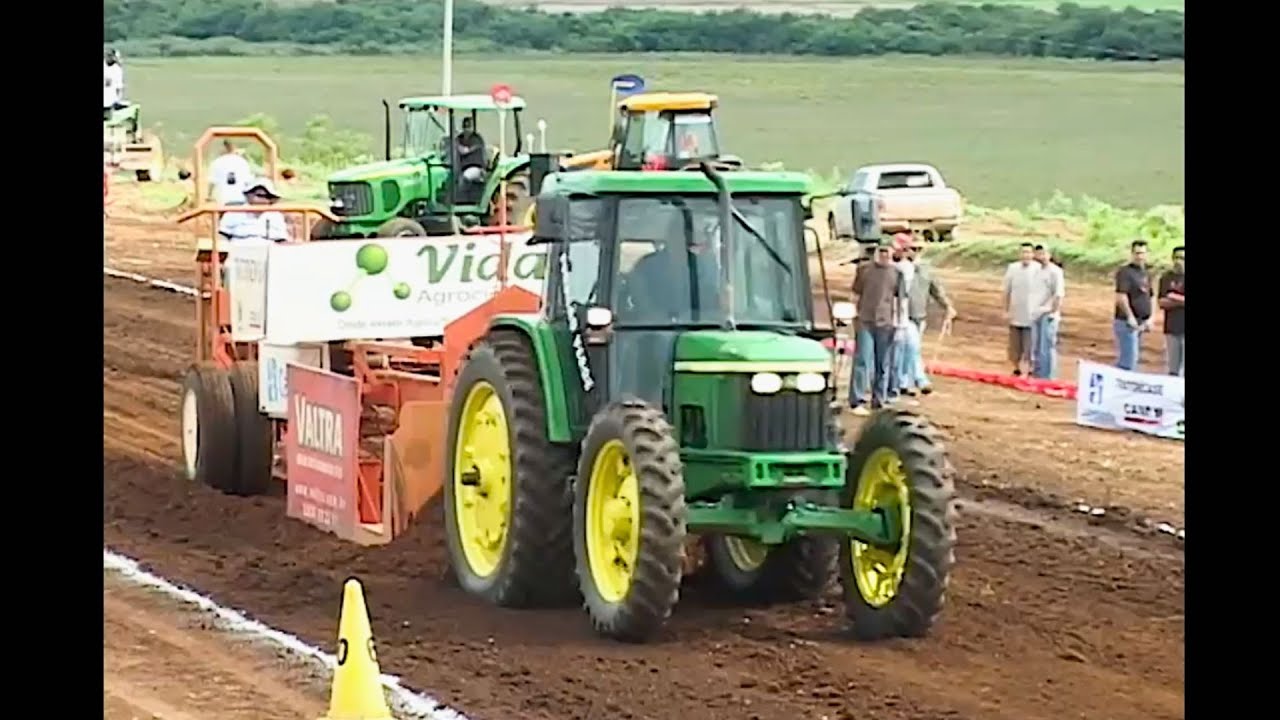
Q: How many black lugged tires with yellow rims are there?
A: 4